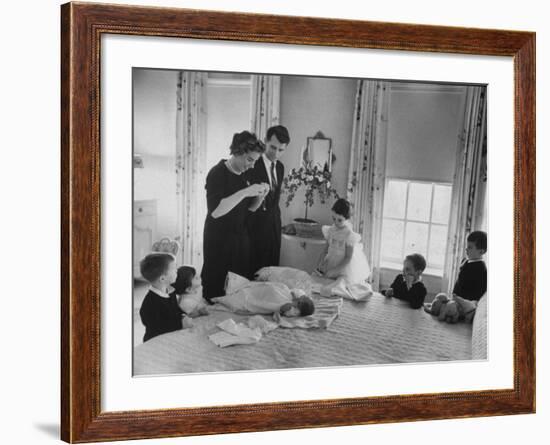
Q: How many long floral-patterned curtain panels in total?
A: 4